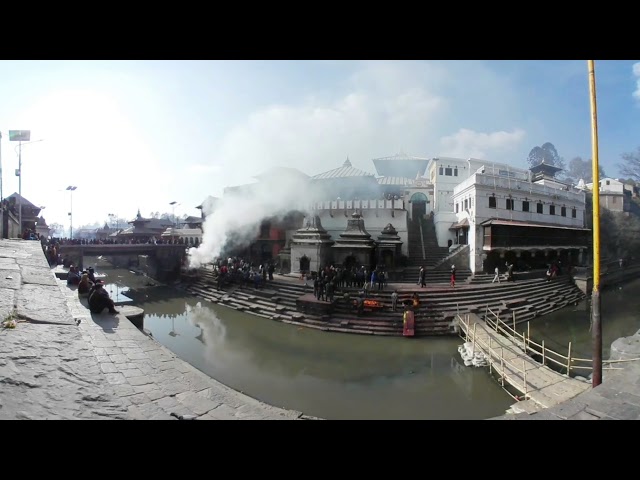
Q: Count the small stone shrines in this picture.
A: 3